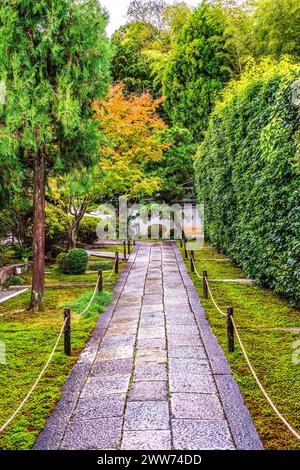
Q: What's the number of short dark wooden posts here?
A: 11